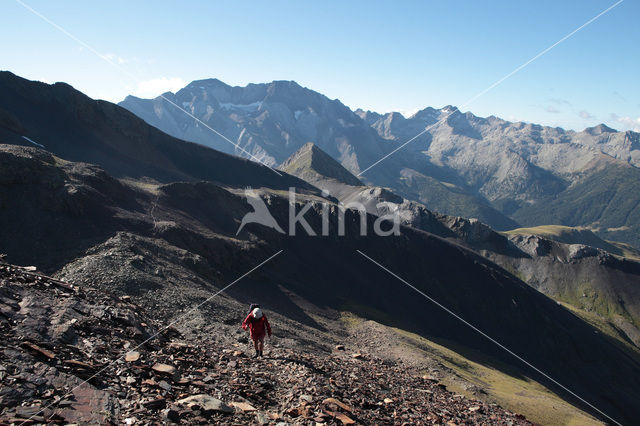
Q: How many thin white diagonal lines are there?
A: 4